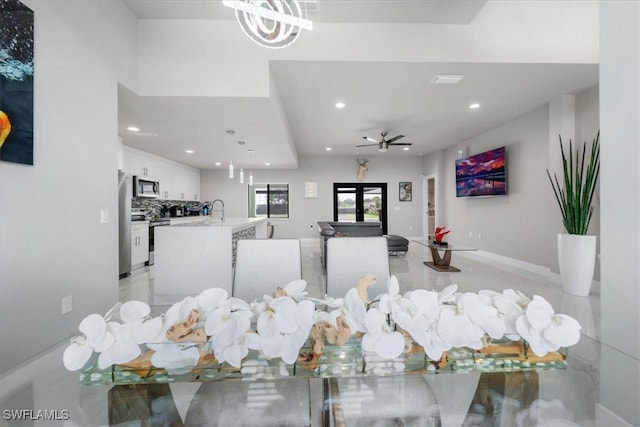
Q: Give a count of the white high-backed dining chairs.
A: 2